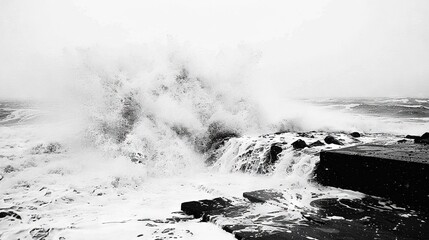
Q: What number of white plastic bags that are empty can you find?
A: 0